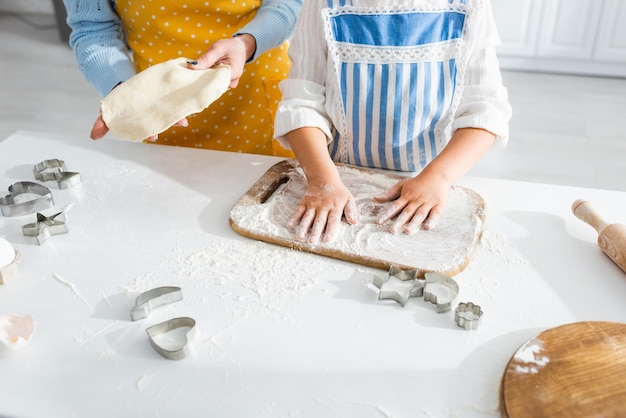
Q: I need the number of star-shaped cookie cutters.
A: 2